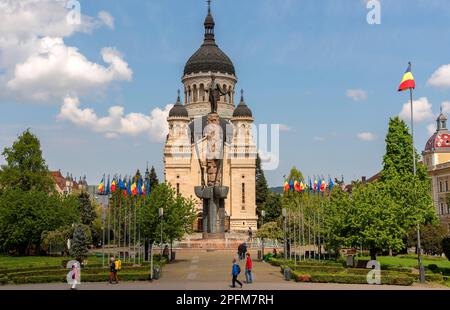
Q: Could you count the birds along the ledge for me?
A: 0